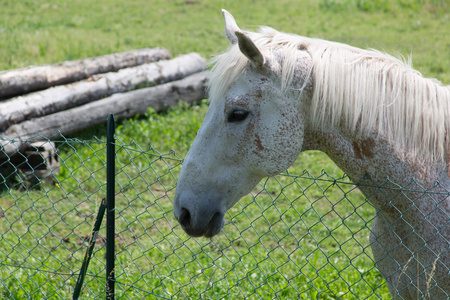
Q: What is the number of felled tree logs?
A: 3